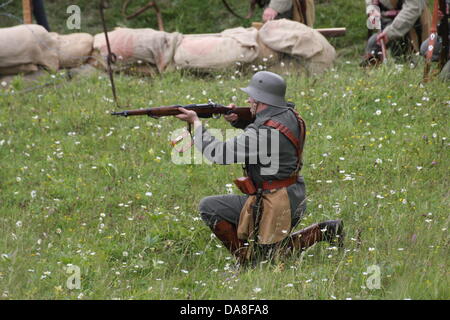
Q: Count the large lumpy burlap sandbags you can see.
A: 5